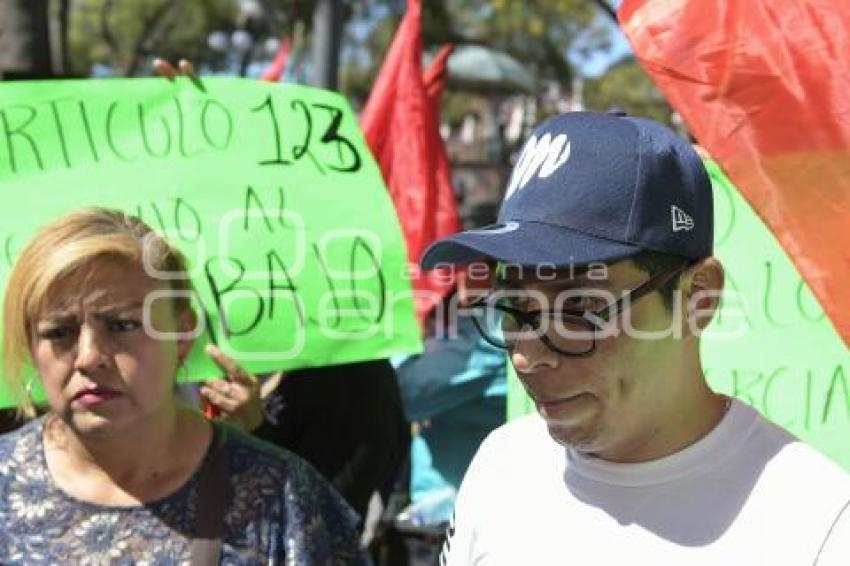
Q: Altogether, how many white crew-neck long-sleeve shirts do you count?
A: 1